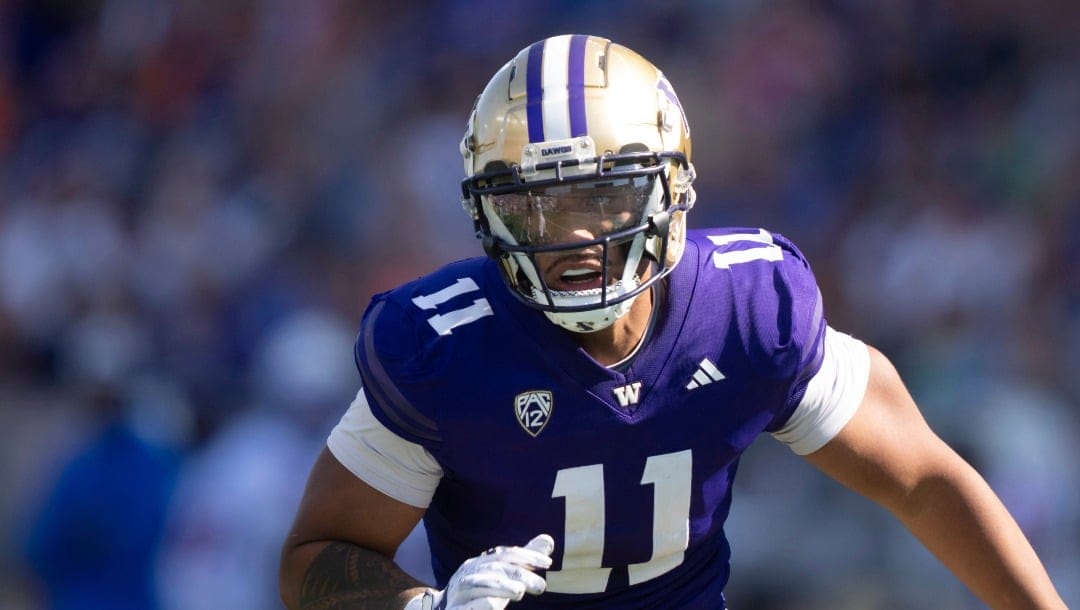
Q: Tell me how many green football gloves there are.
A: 0